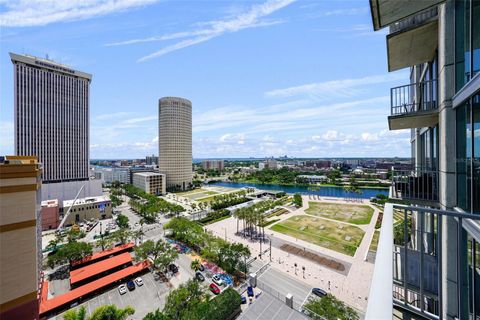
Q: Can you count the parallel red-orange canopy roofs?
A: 3